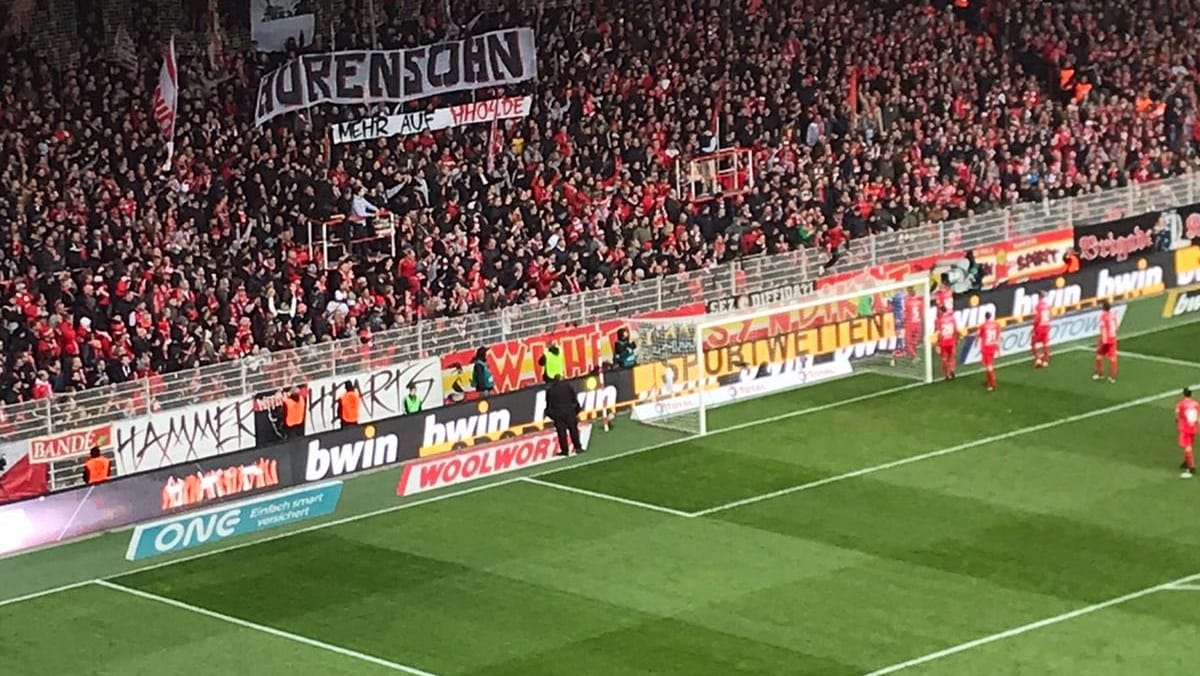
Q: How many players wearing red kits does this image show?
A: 7